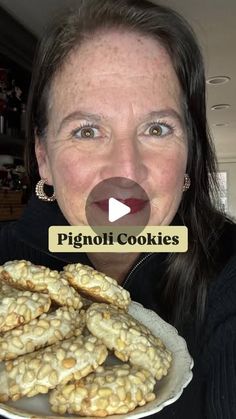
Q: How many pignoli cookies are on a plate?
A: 7